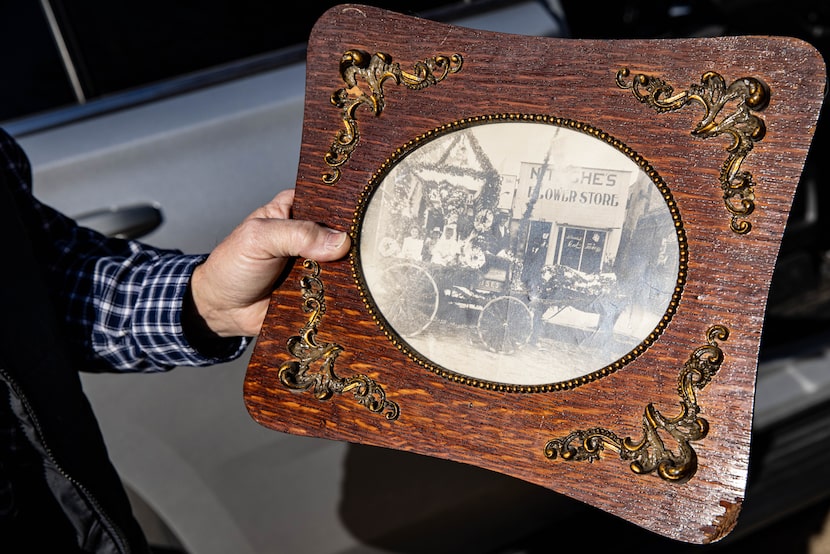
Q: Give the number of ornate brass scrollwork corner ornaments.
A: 4